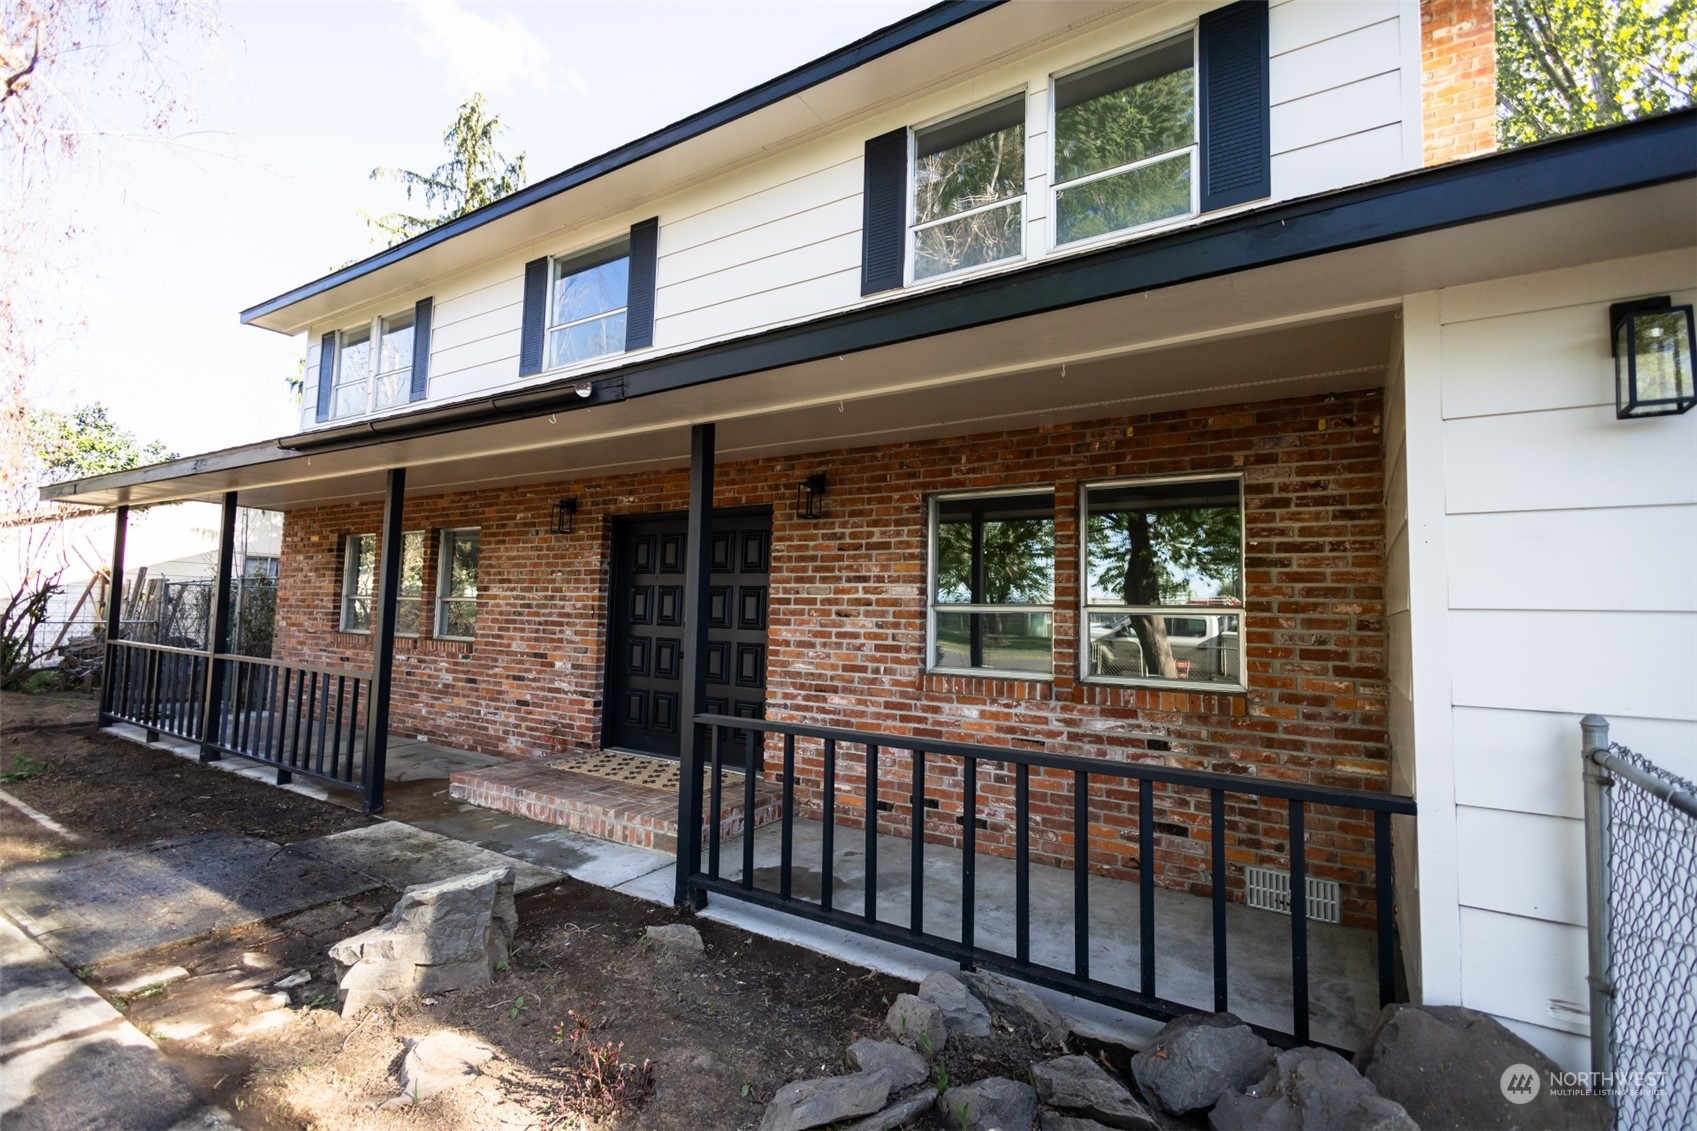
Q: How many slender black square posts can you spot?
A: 4